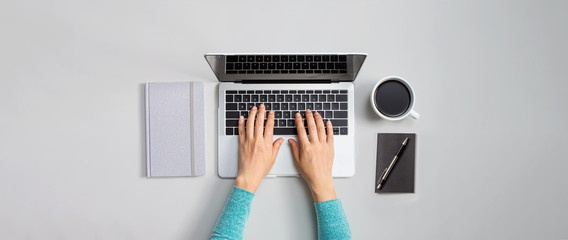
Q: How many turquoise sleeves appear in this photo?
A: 2